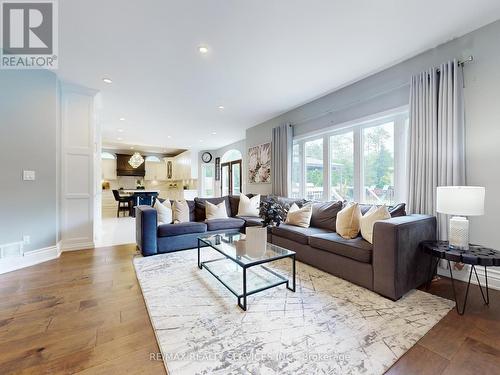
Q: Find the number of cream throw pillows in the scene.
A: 7